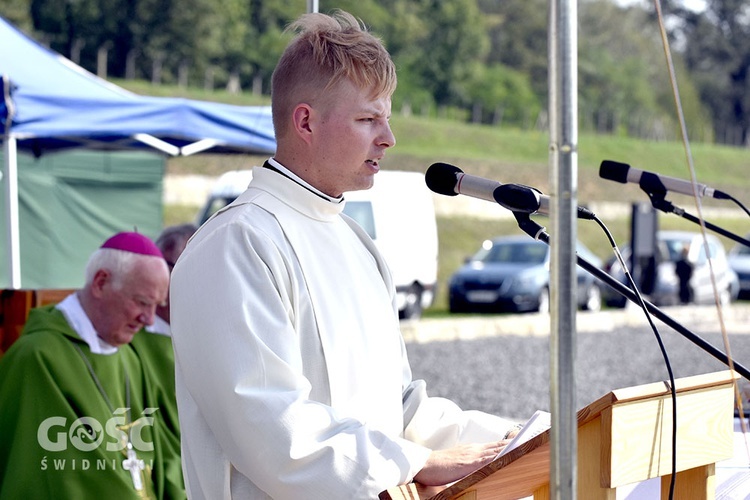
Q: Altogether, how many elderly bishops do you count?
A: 1